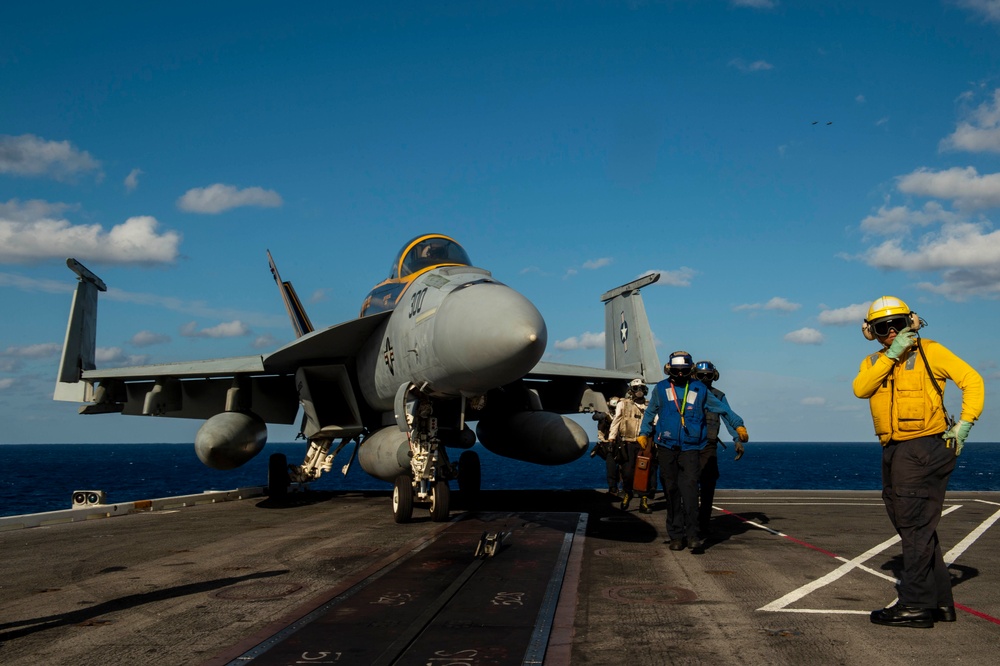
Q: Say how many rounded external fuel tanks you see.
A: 3